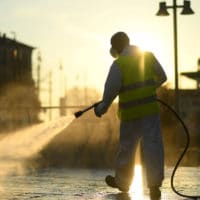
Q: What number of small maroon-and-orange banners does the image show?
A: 0